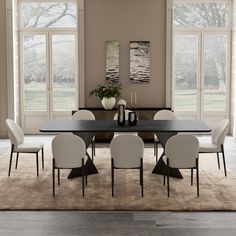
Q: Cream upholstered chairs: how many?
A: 8